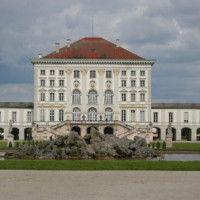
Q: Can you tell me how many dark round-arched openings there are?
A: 10